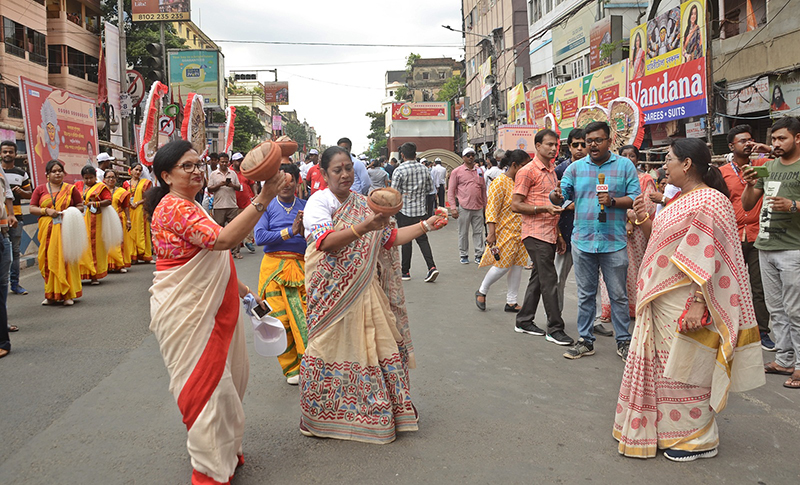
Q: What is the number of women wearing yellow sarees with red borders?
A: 4